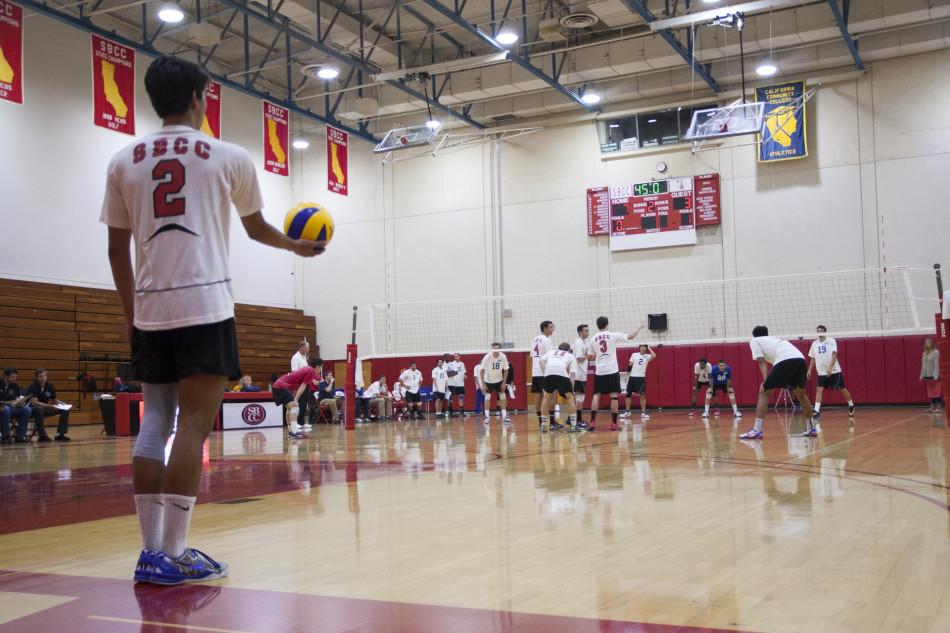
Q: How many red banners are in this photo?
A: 5